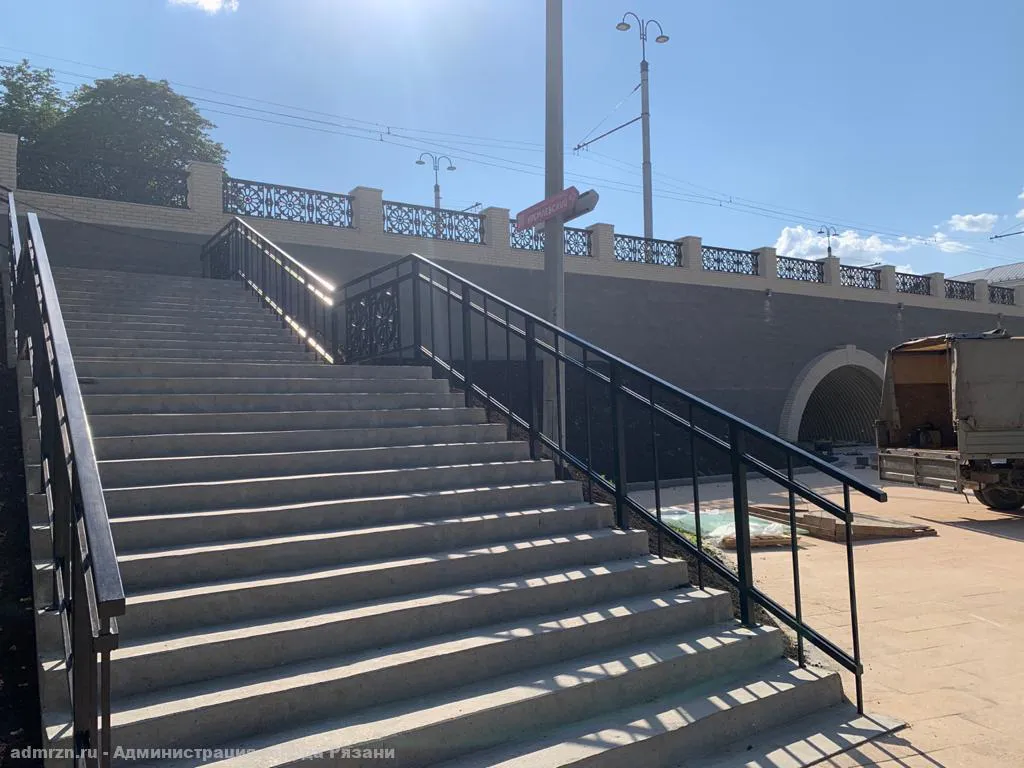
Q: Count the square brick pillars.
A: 12